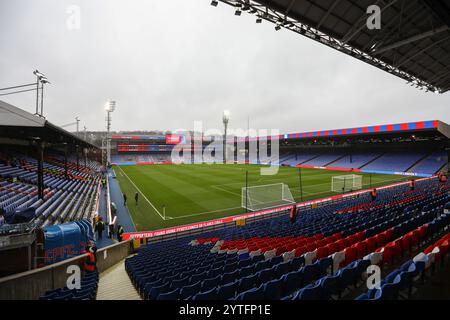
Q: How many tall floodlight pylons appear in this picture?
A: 2